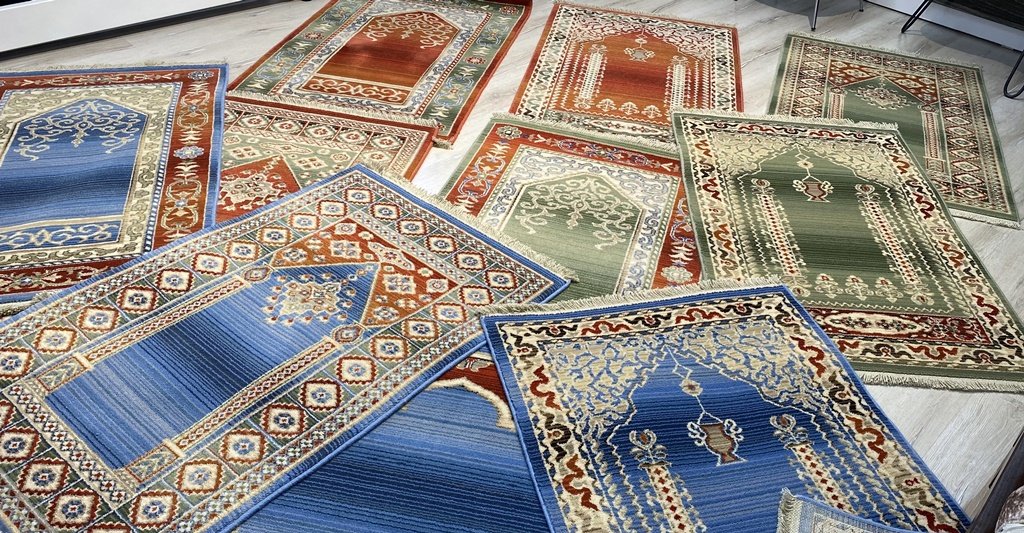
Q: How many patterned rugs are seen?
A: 11